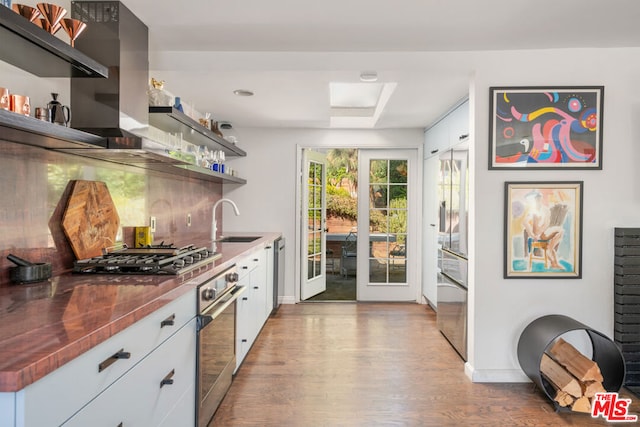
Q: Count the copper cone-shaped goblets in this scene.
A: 4